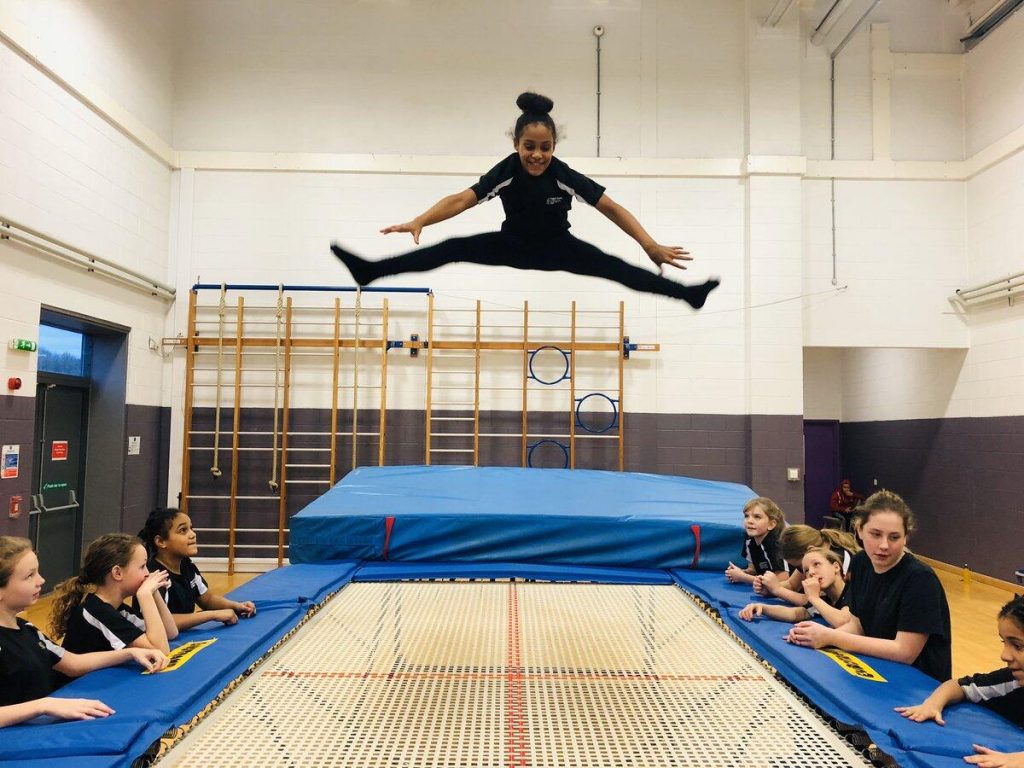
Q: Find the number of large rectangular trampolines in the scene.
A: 1